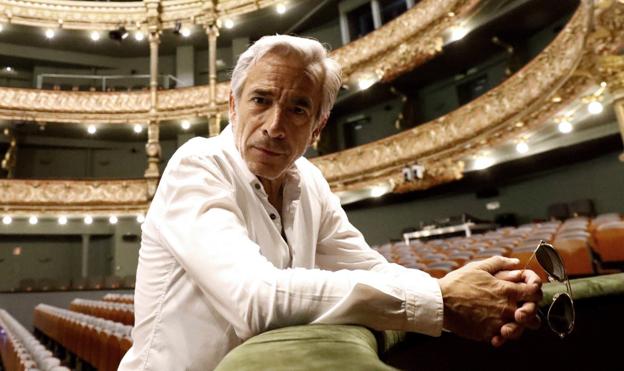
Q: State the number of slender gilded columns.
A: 2